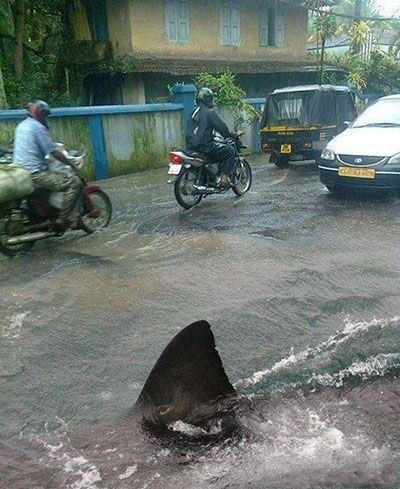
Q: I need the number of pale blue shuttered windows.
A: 3